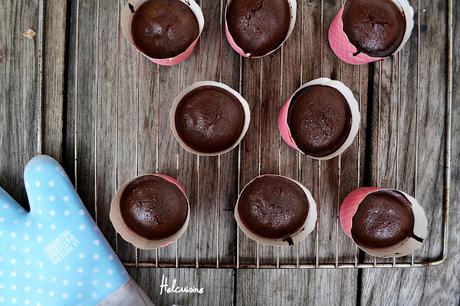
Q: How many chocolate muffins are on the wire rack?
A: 8